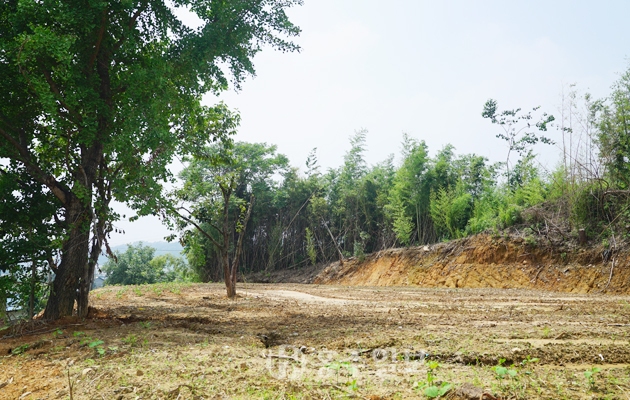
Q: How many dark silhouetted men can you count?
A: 0